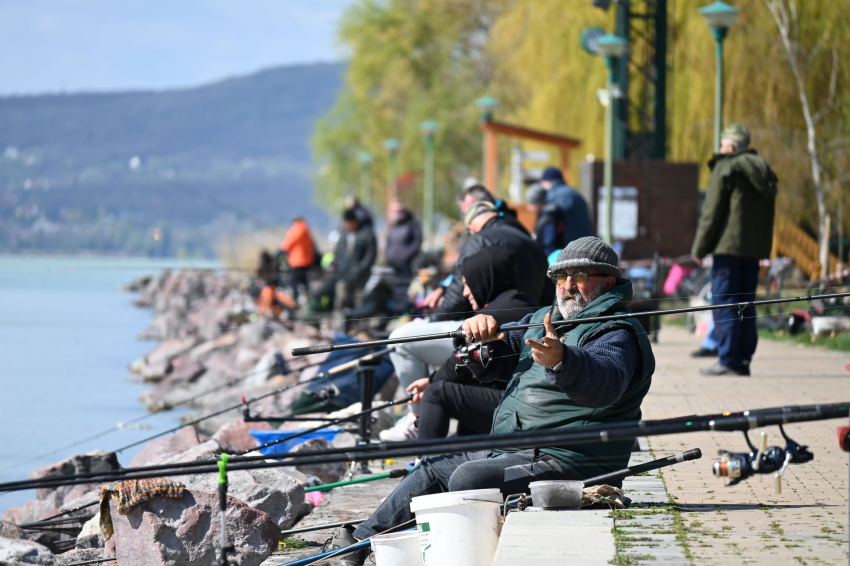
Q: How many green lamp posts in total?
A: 6